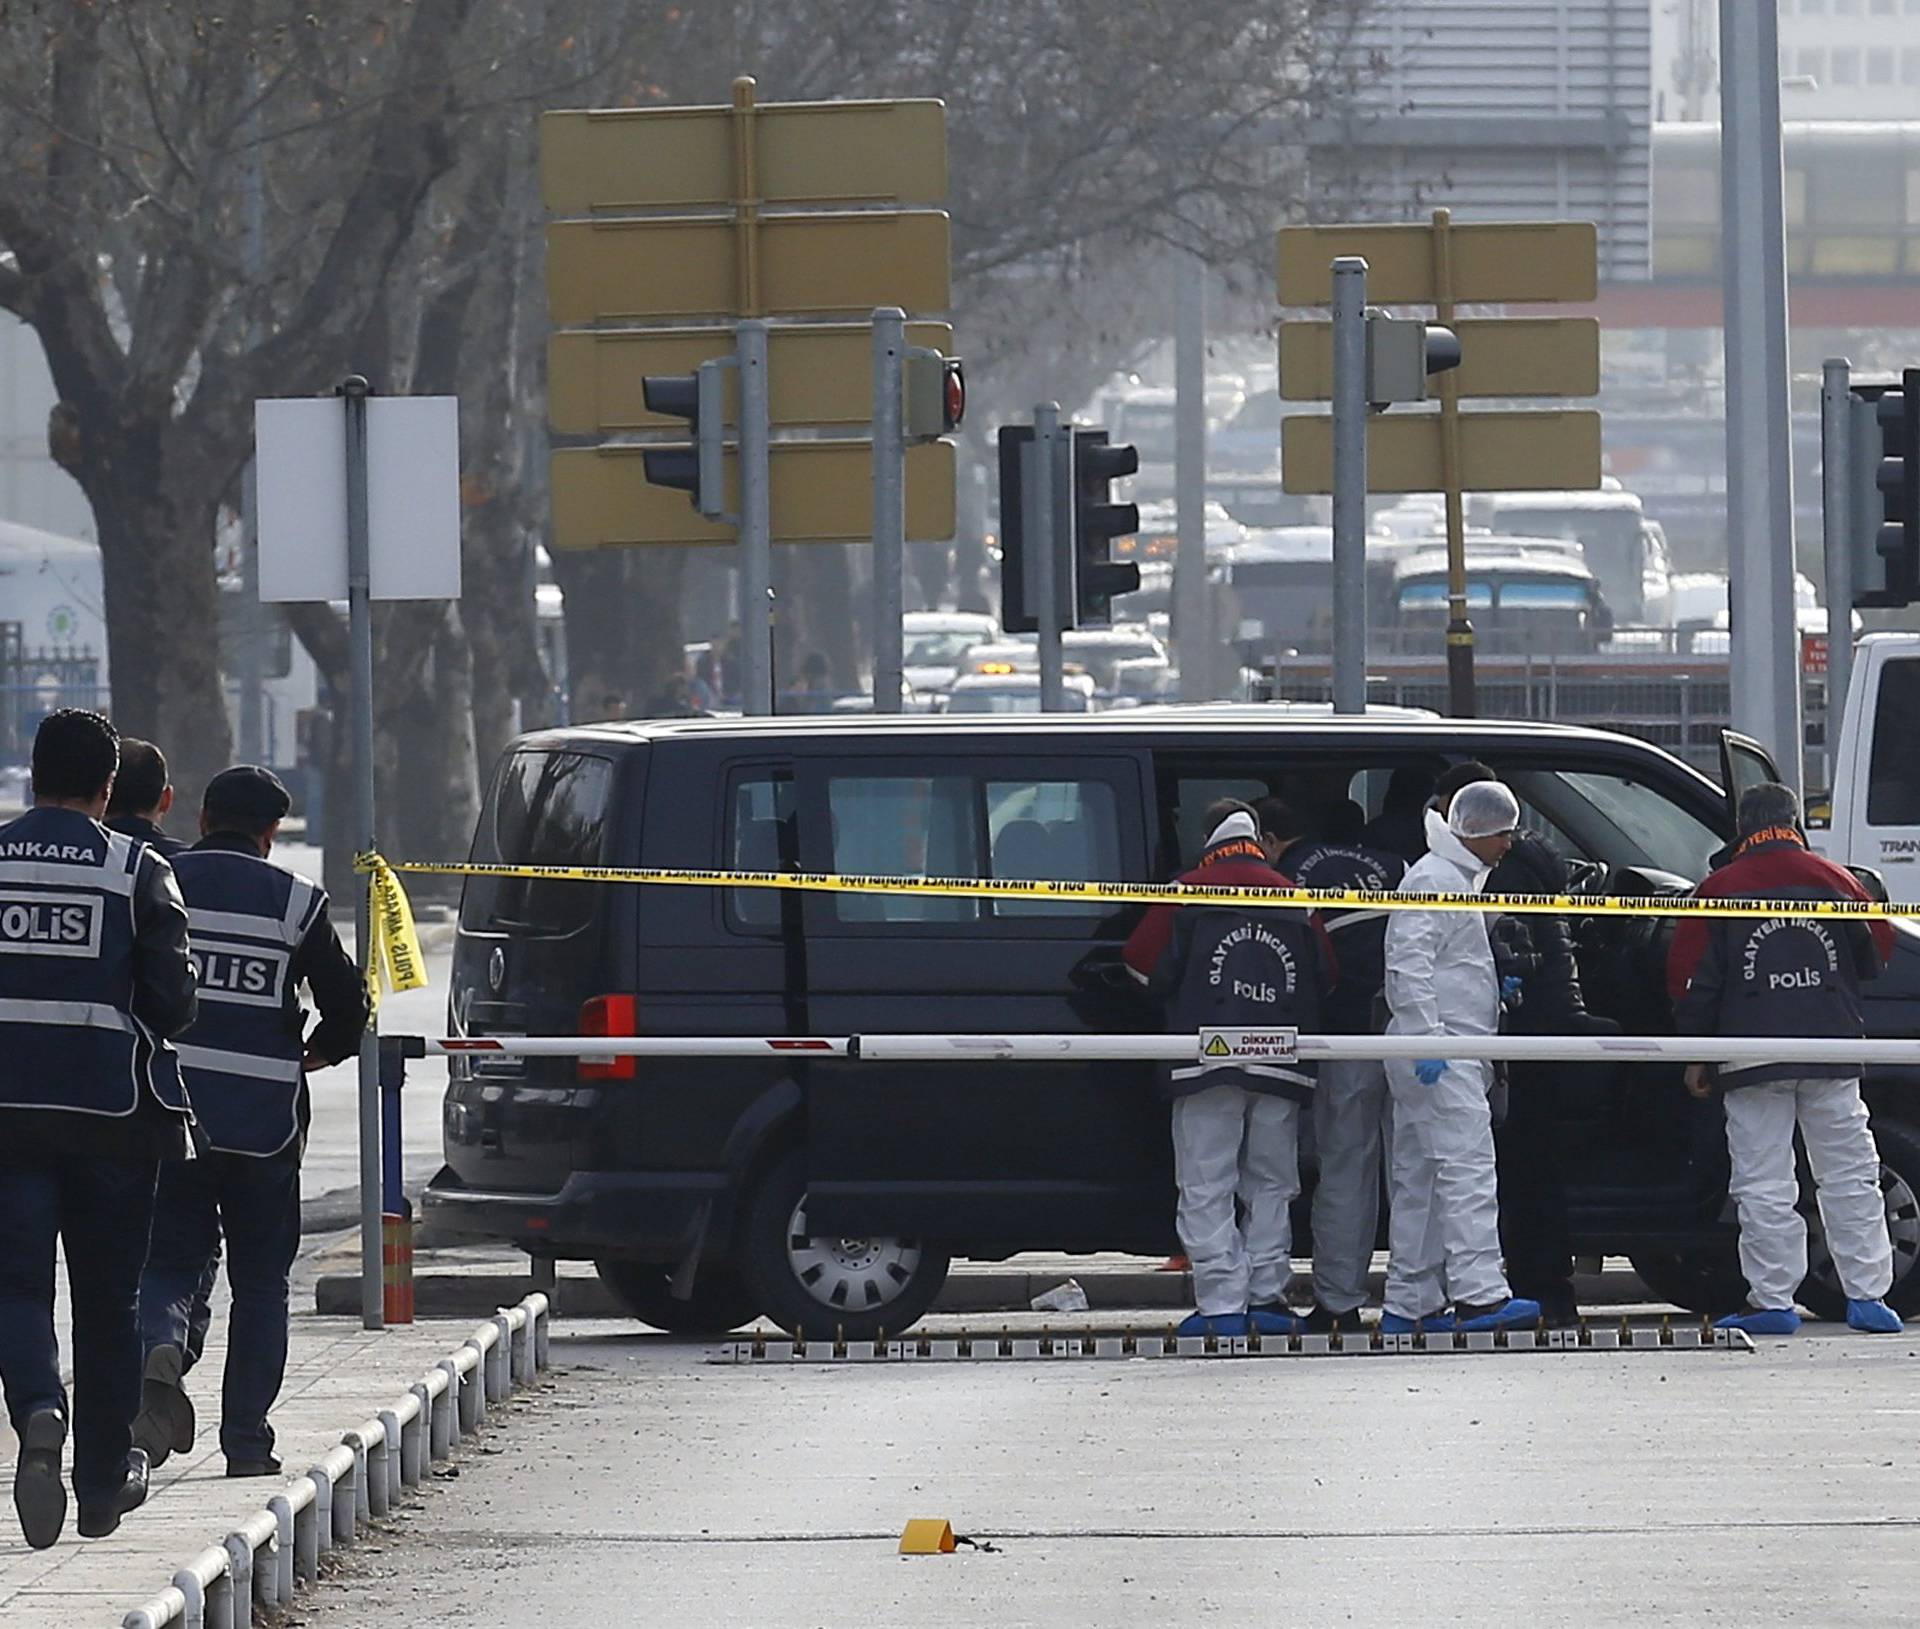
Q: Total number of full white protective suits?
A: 1